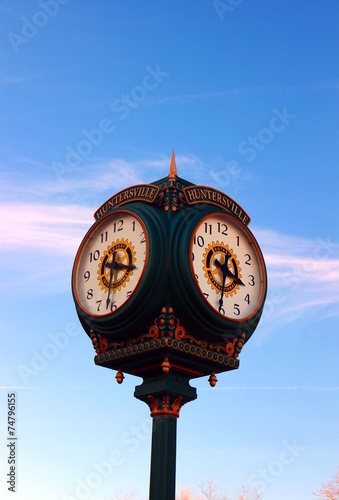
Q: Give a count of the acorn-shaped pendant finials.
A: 3